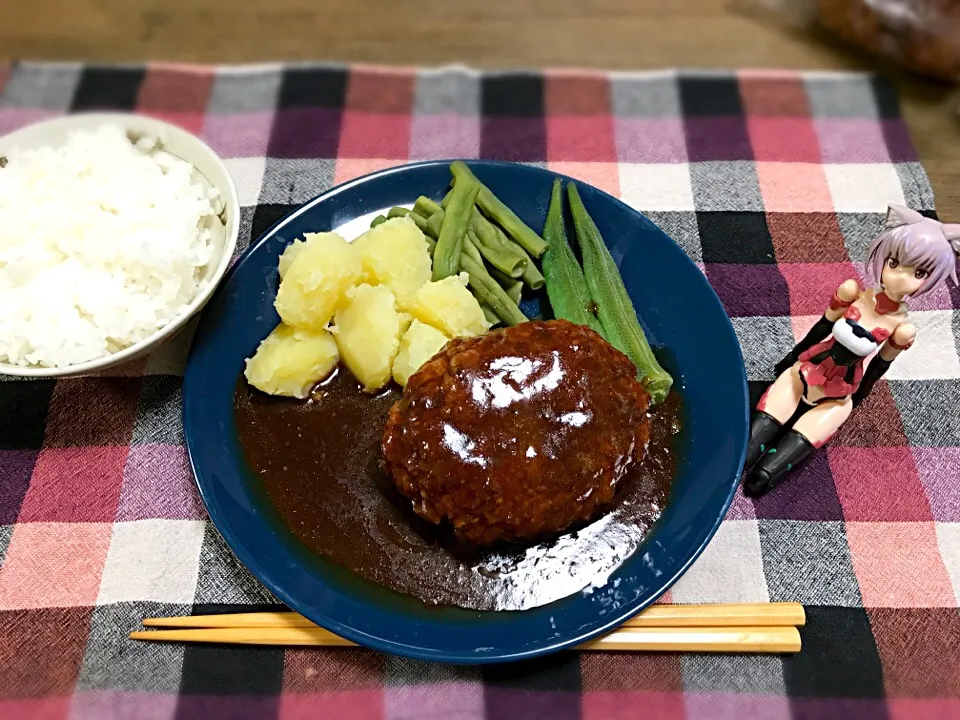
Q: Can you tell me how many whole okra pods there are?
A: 2